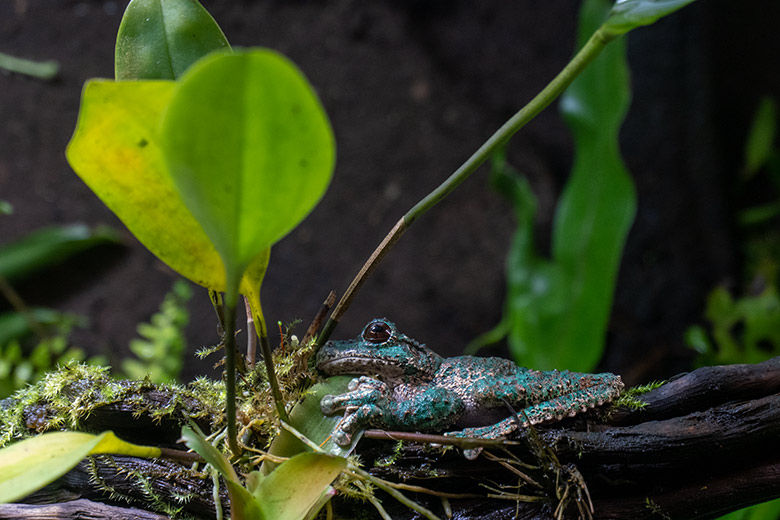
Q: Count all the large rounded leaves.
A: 3